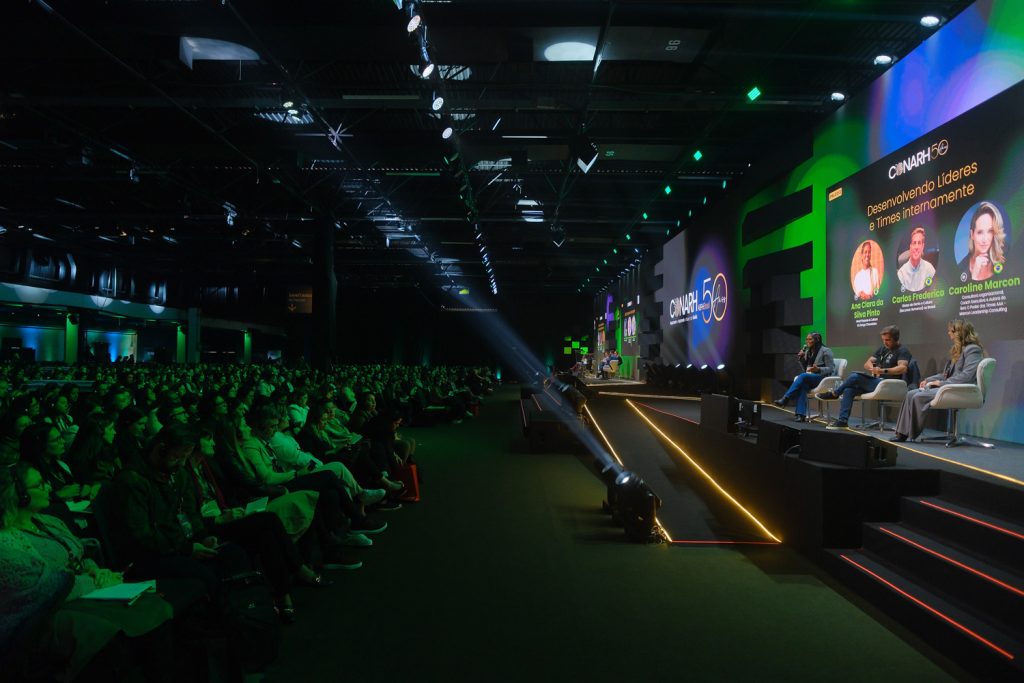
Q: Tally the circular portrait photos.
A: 3